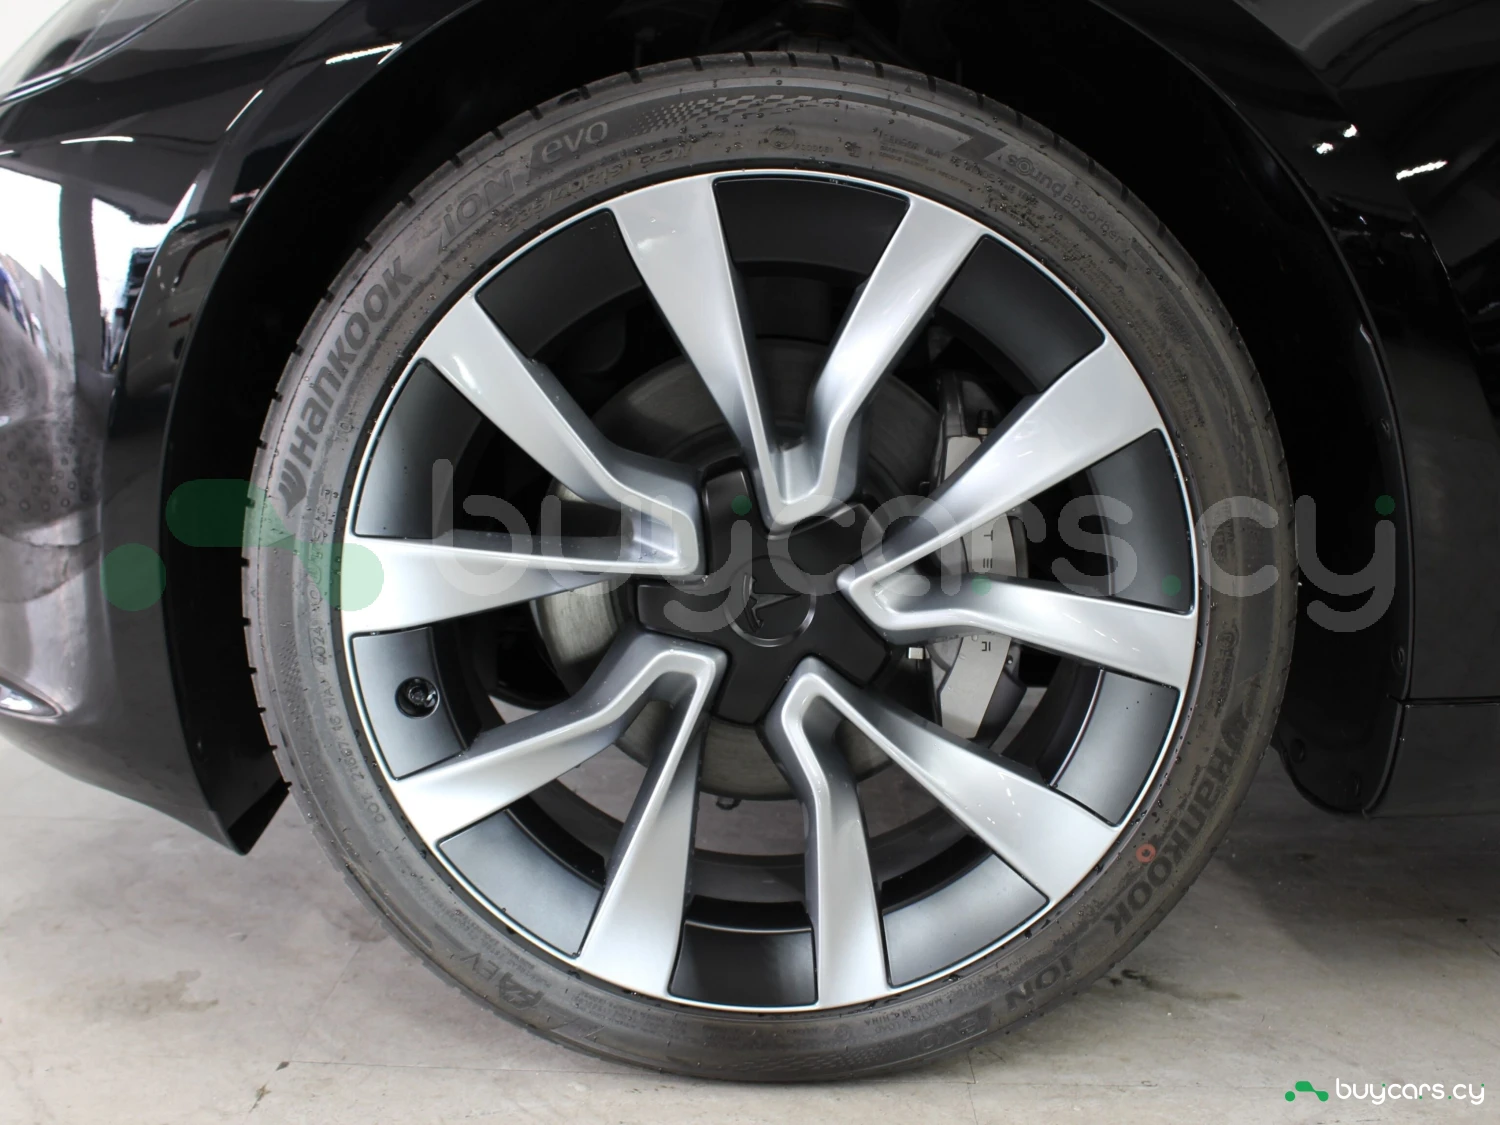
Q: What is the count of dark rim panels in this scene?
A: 10